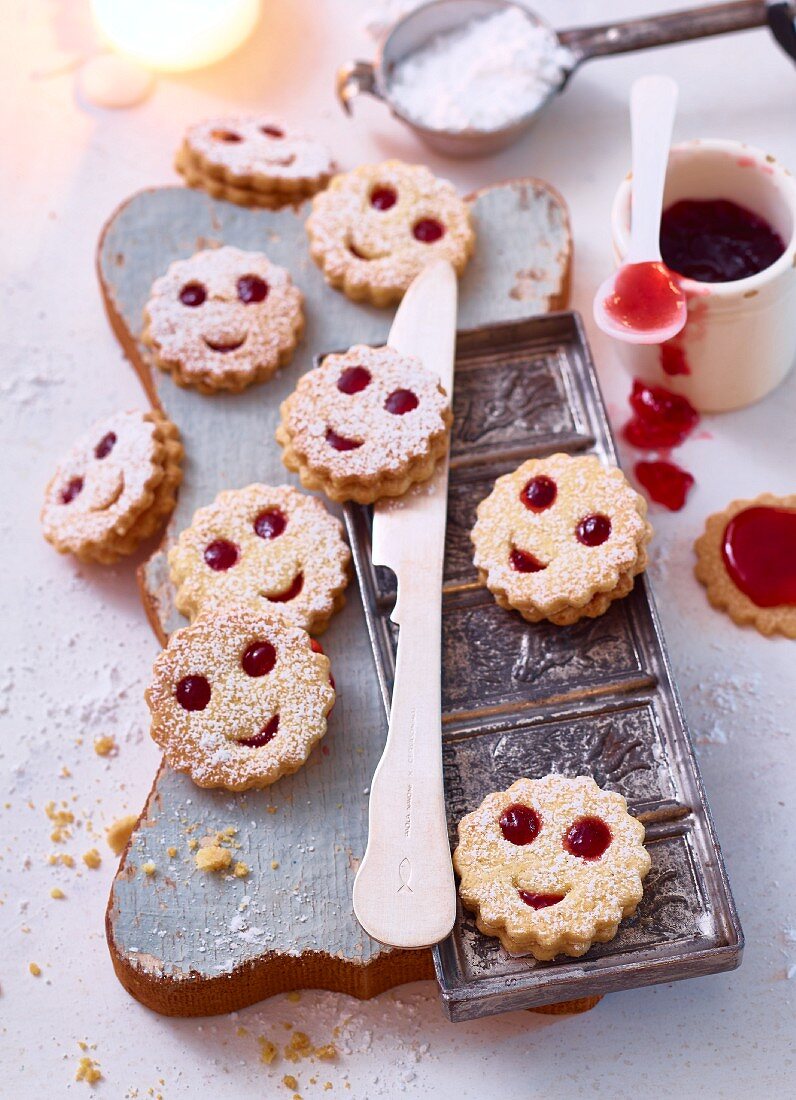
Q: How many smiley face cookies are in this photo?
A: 9